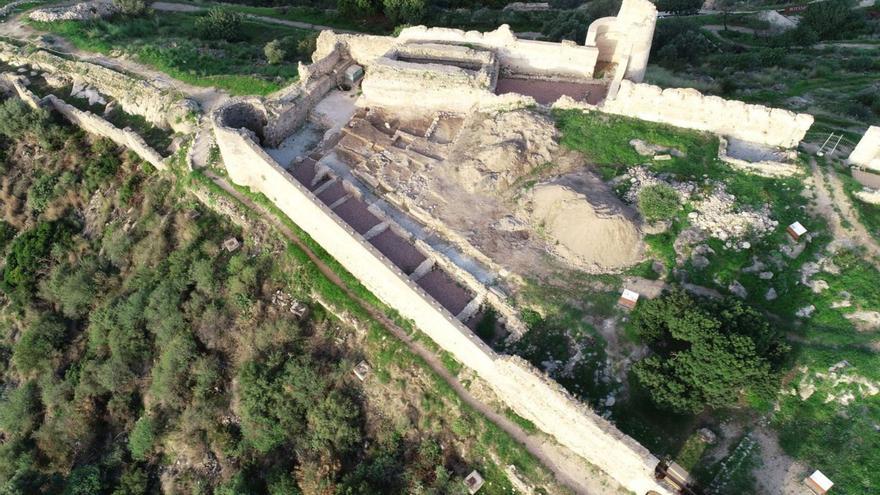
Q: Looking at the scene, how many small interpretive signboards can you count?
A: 3